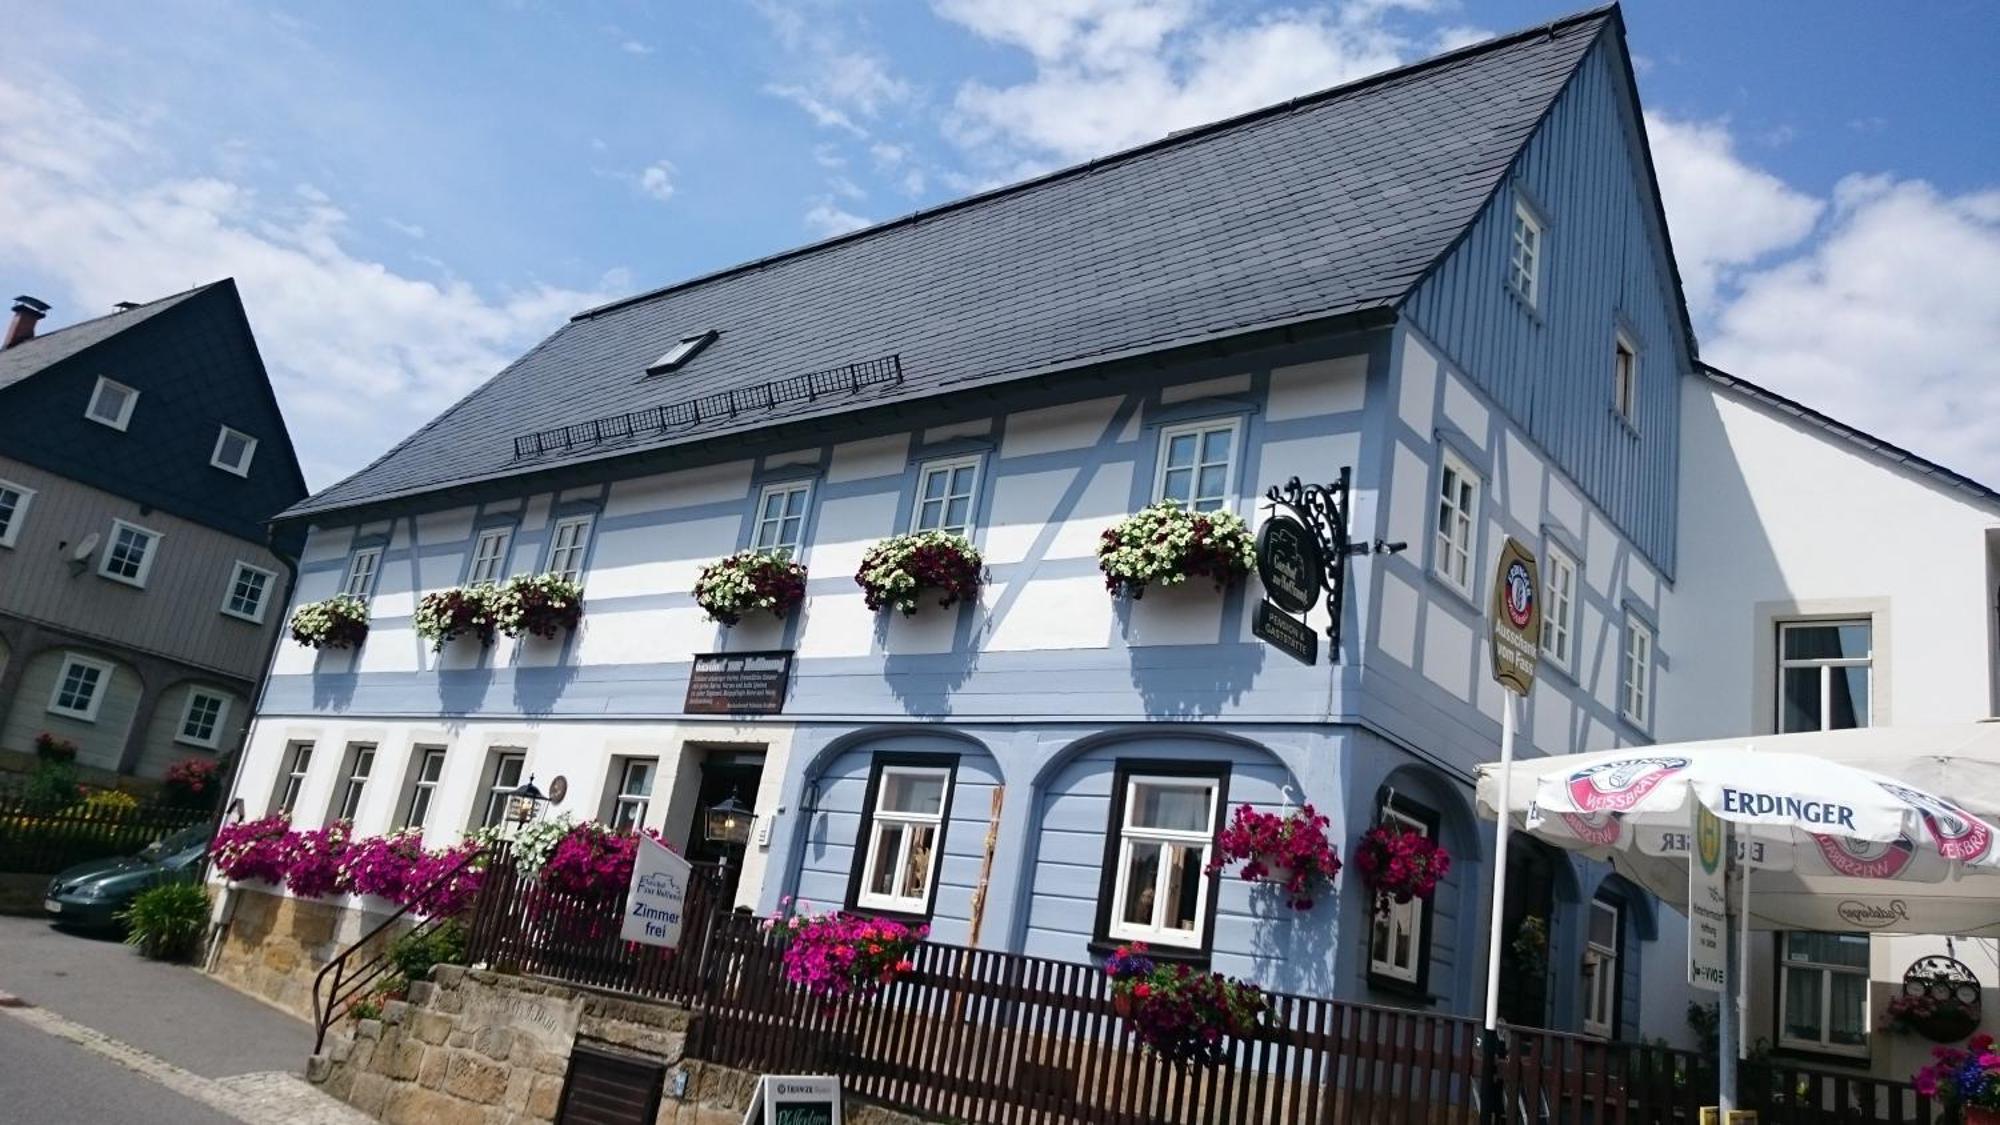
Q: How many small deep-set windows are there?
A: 5